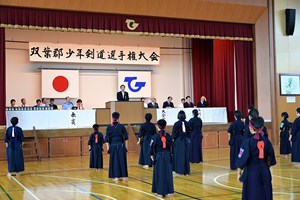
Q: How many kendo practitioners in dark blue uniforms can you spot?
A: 13